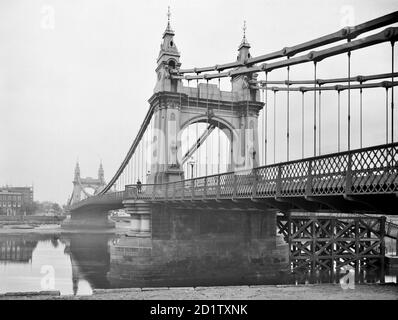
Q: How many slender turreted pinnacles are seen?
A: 4